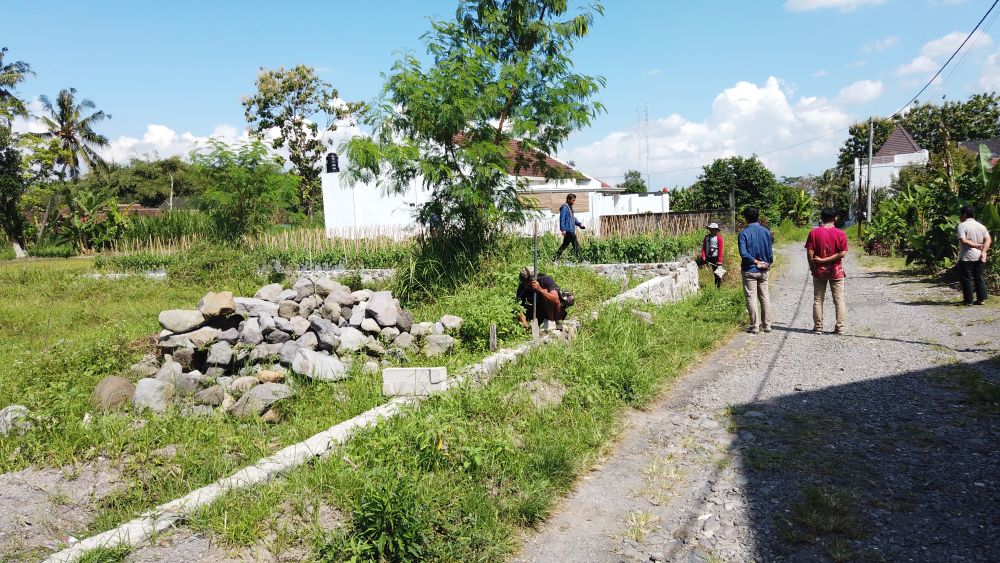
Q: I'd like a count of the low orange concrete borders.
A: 0